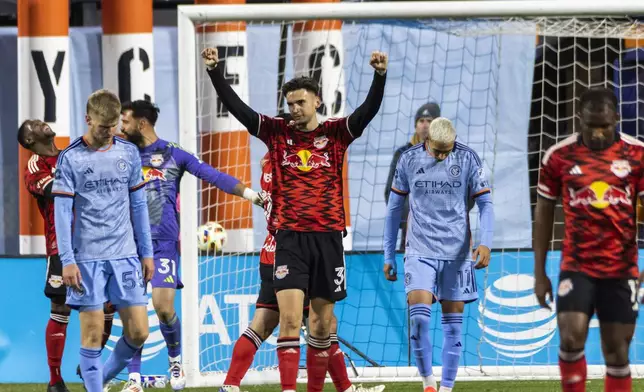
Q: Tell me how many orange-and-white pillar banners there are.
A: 4